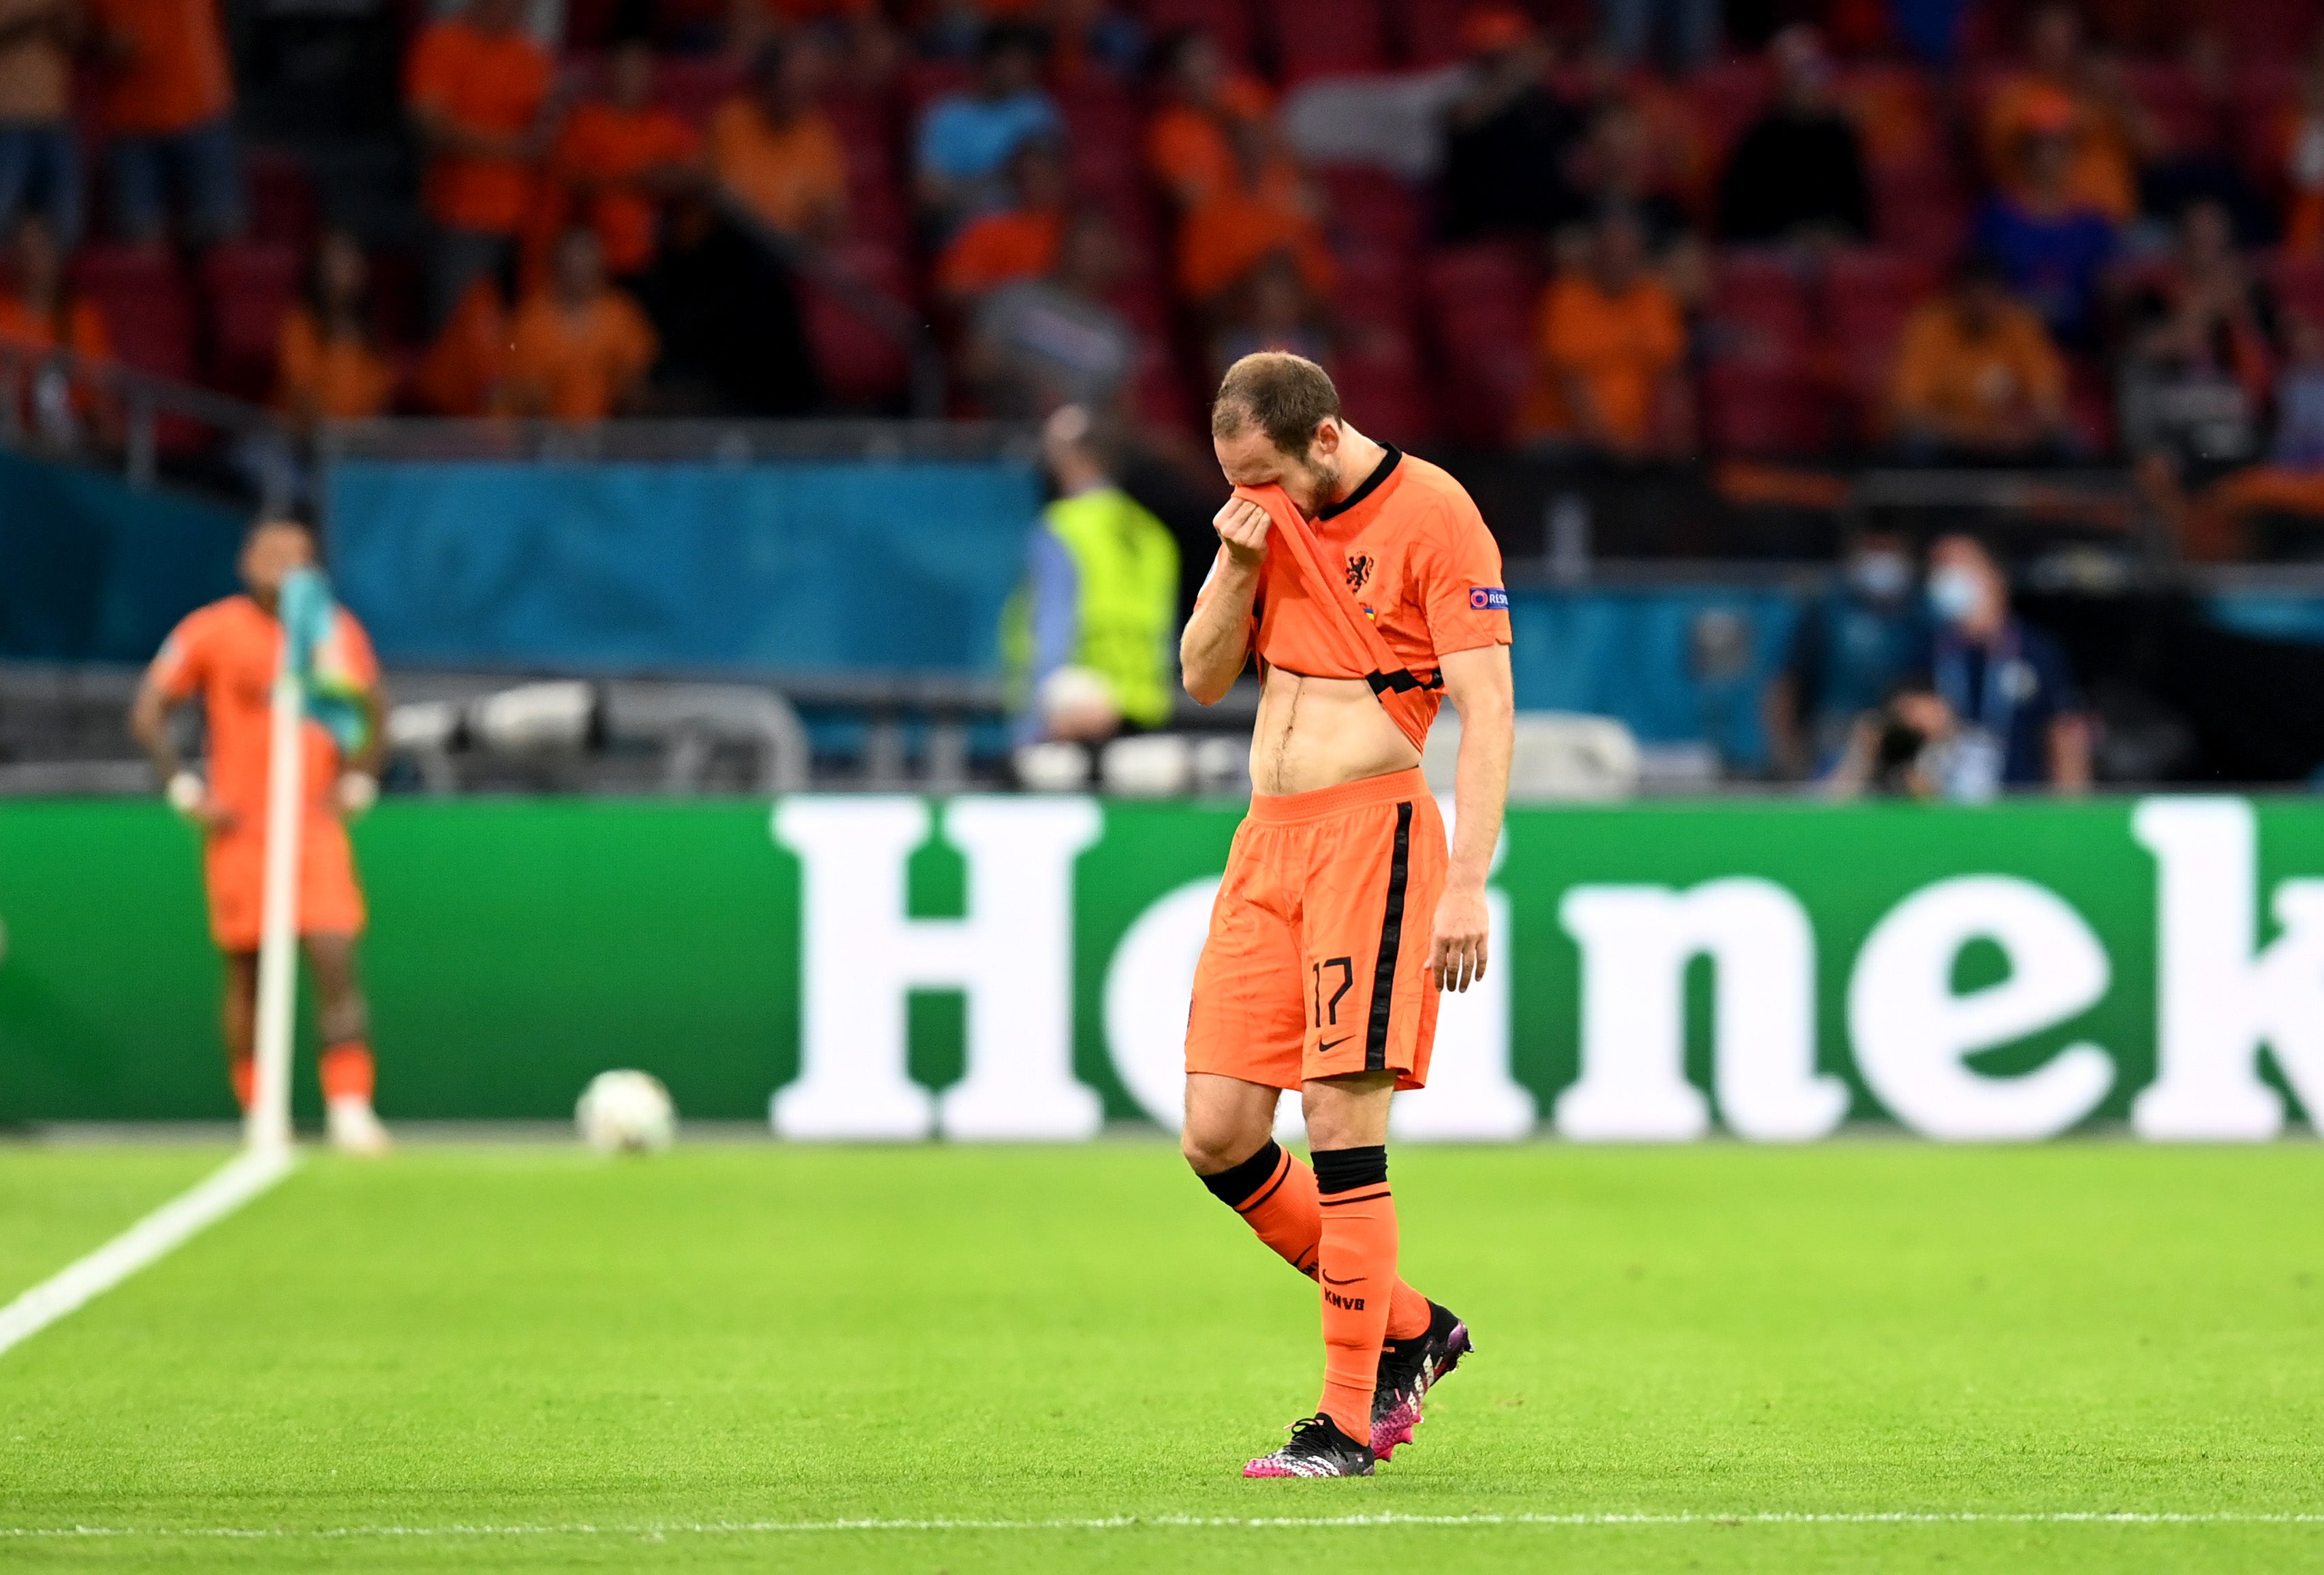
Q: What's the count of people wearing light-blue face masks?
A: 2